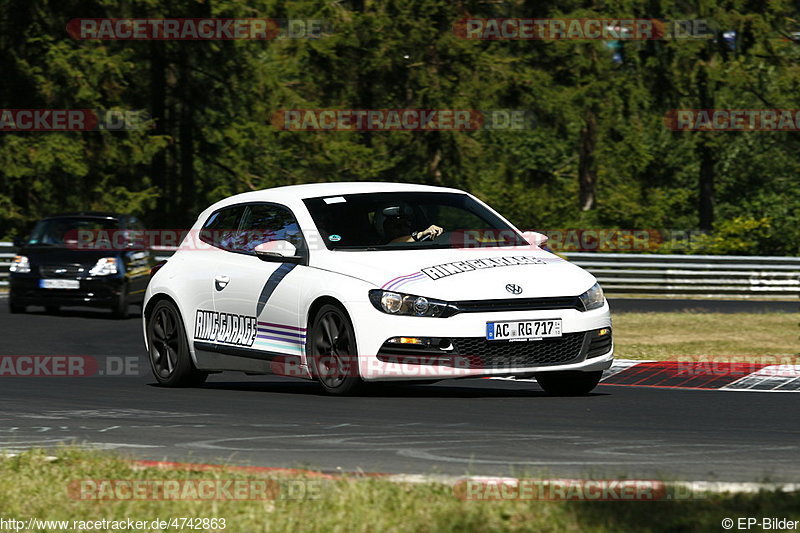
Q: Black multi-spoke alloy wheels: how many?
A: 2